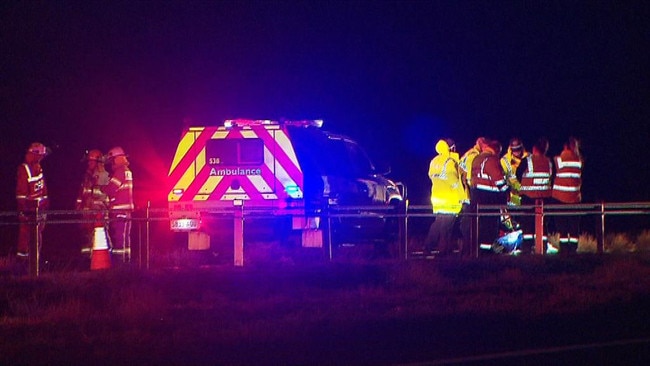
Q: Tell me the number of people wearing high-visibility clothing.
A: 9